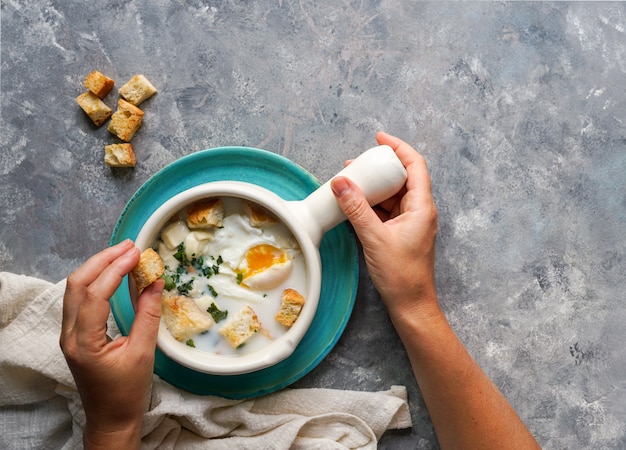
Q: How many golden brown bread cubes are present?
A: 11